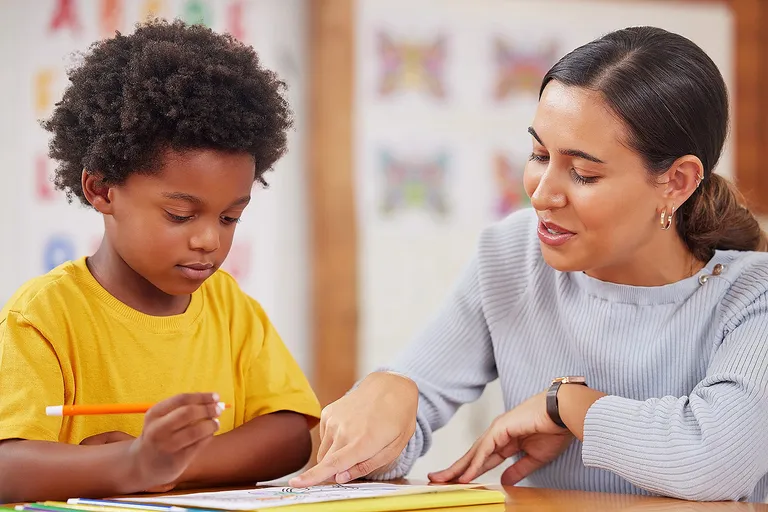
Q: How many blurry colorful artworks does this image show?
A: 4